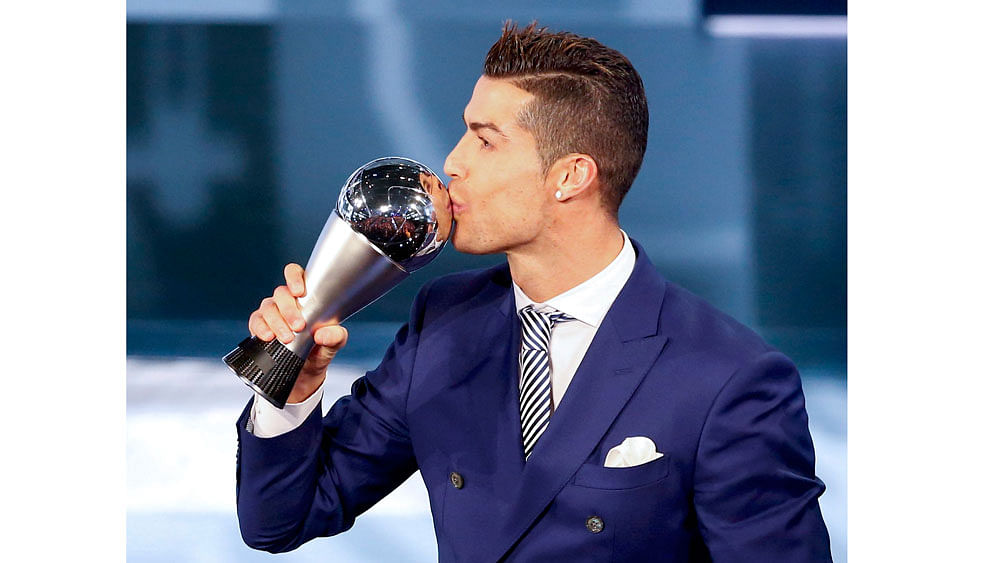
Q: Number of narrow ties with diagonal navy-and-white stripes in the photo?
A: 1